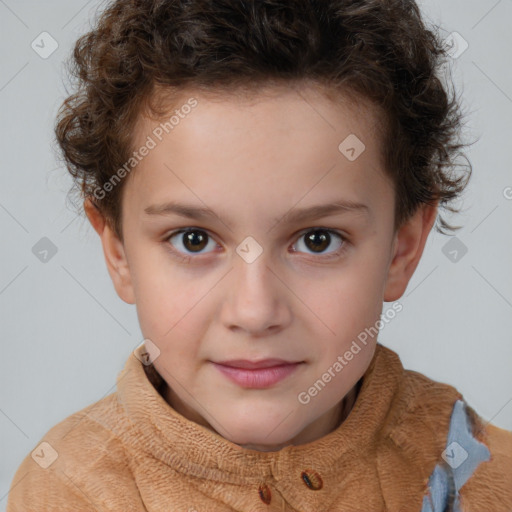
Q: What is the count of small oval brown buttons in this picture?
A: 2